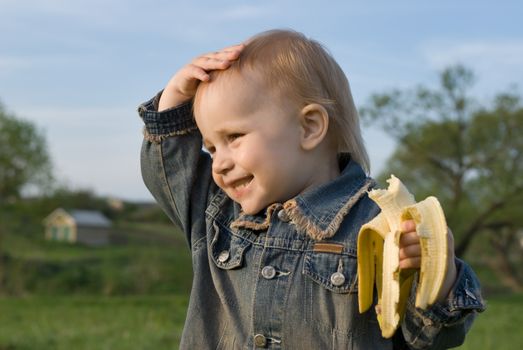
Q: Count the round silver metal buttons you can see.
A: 5